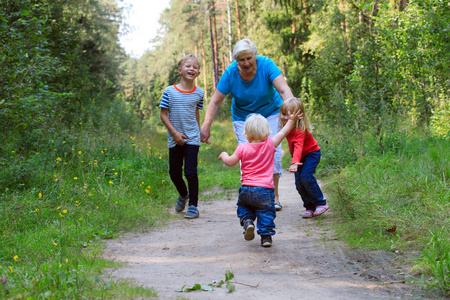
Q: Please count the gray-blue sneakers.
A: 2